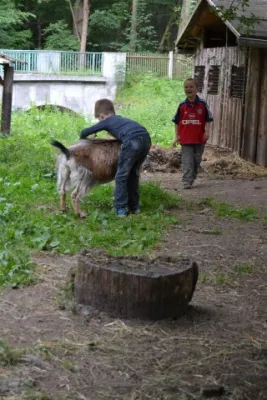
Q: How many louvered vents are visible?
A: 3